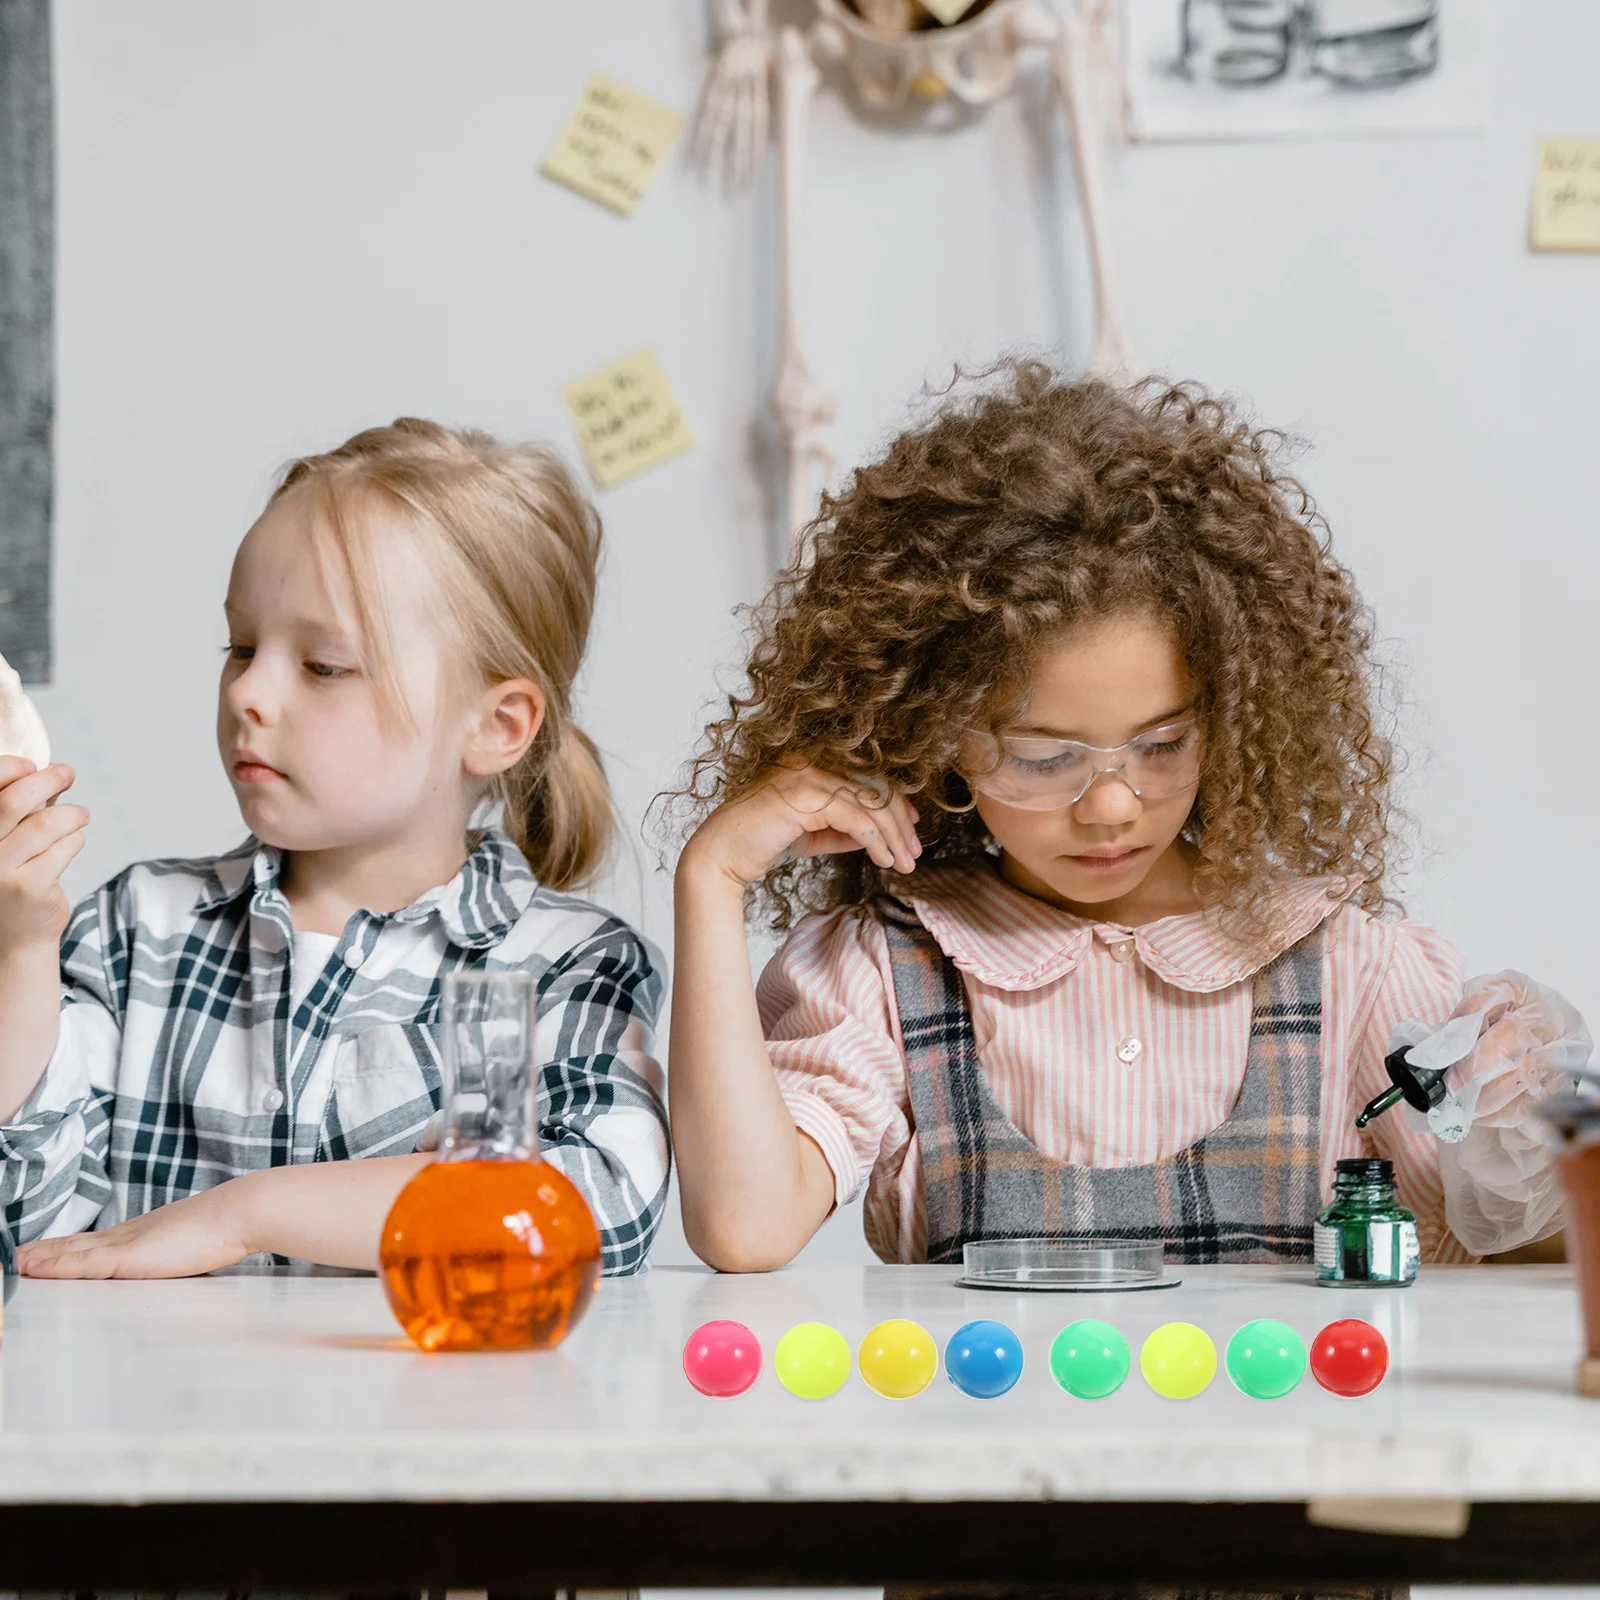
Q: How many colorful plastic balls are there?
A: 8